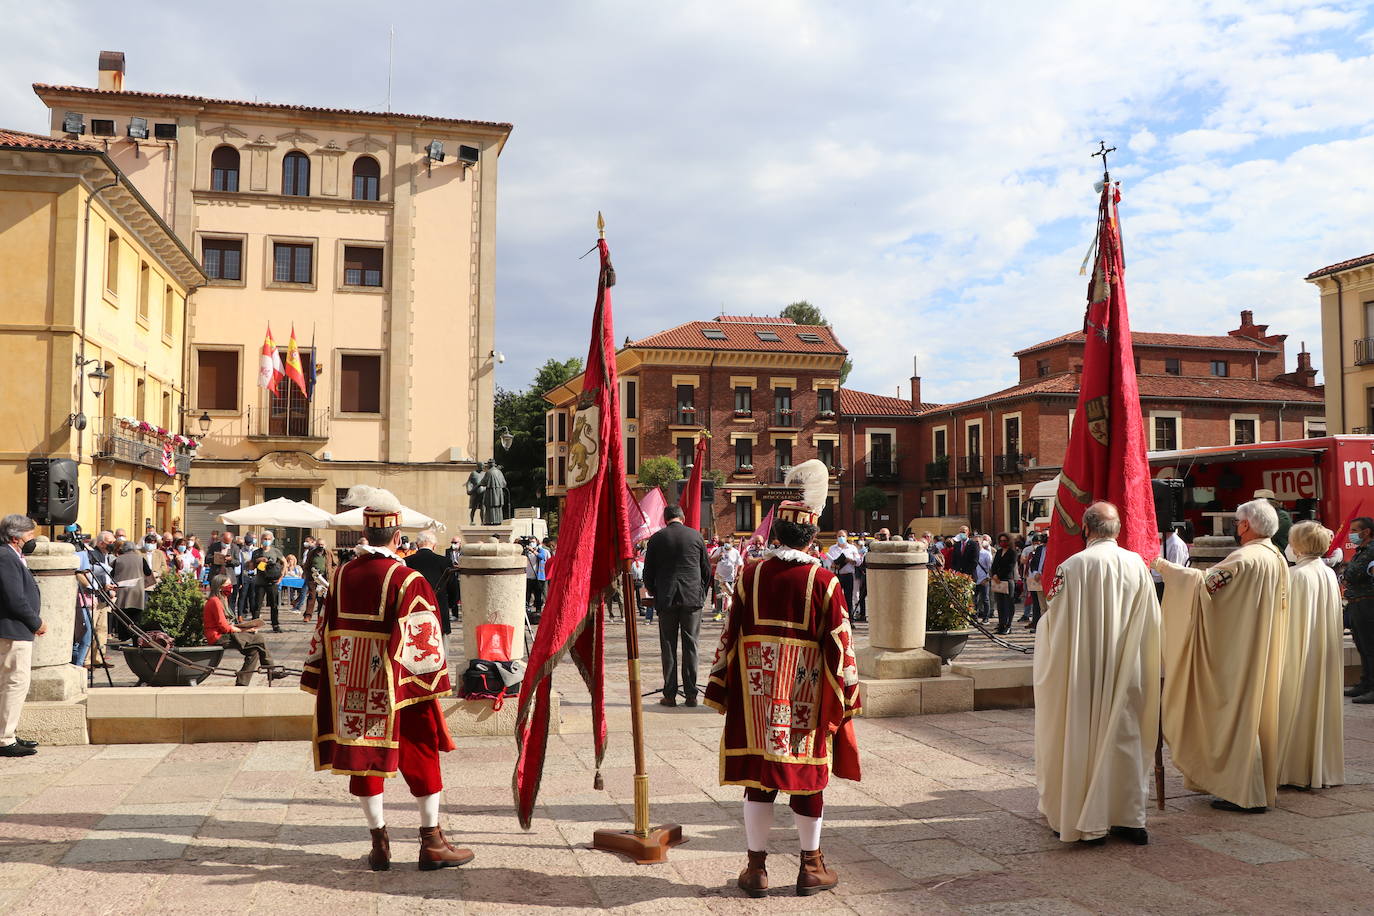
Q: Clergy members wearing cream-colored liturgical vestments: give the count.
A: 3